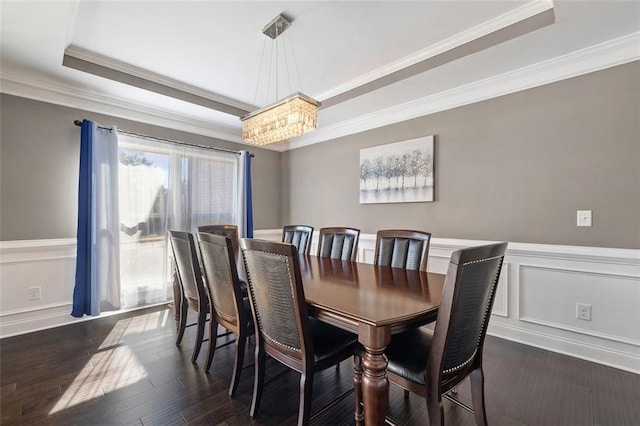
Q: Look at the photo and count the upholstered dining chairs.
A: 8